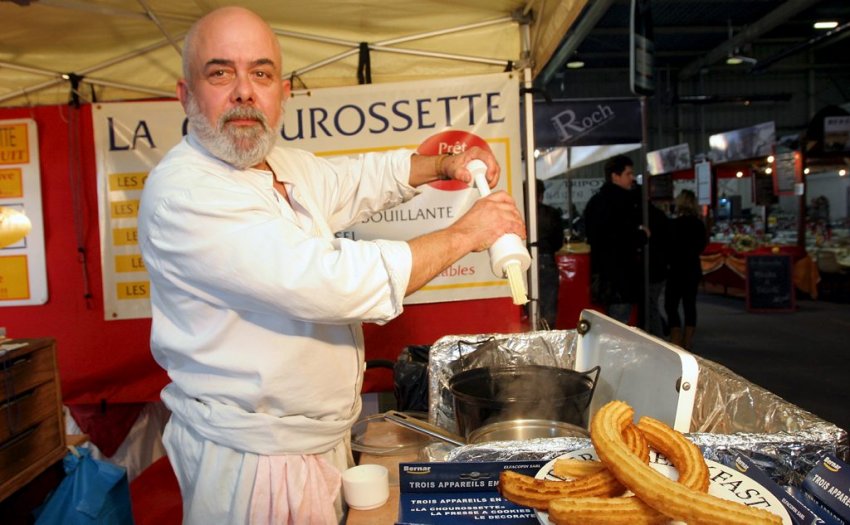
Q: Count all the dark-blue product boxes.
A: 3